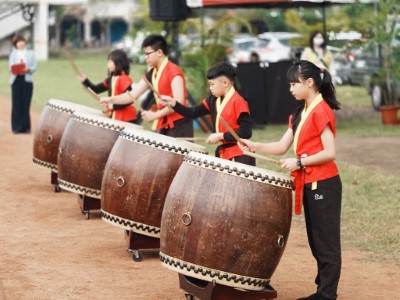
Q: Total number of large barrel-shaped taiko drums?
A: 4